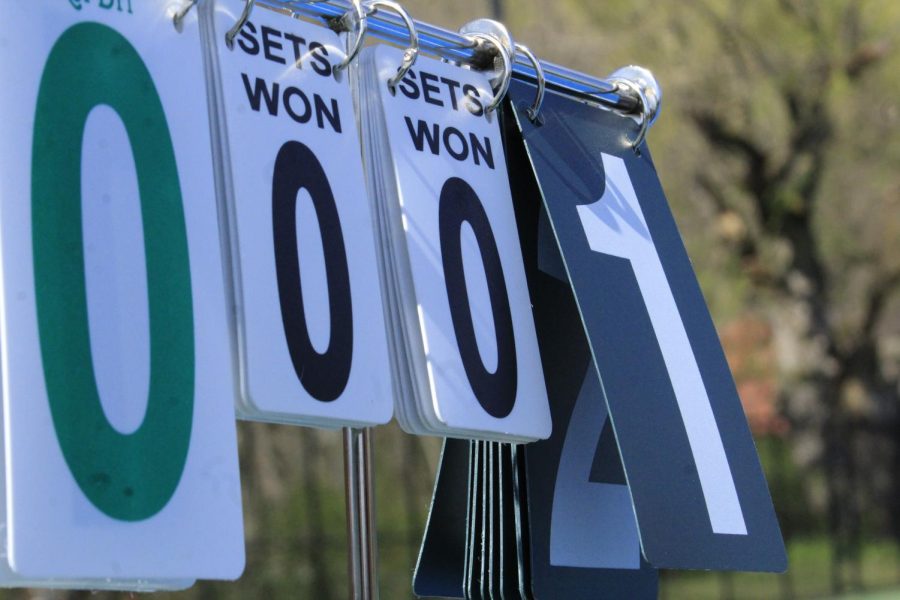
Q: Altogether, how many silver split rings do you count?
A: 7